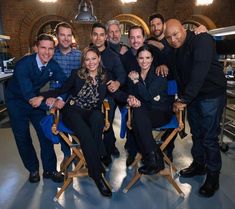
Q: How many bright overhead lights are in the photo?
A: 3